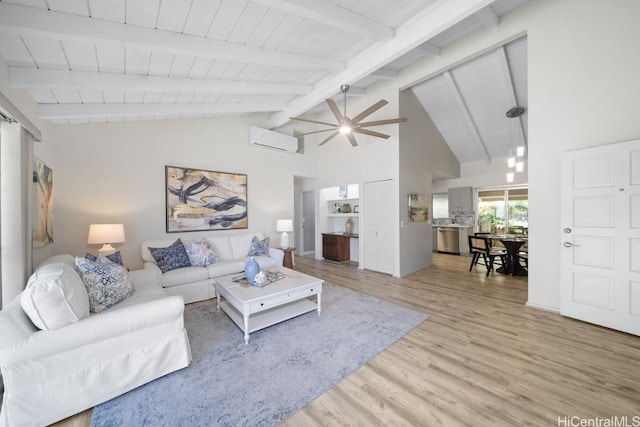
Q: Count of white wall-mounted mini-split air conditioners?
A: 1